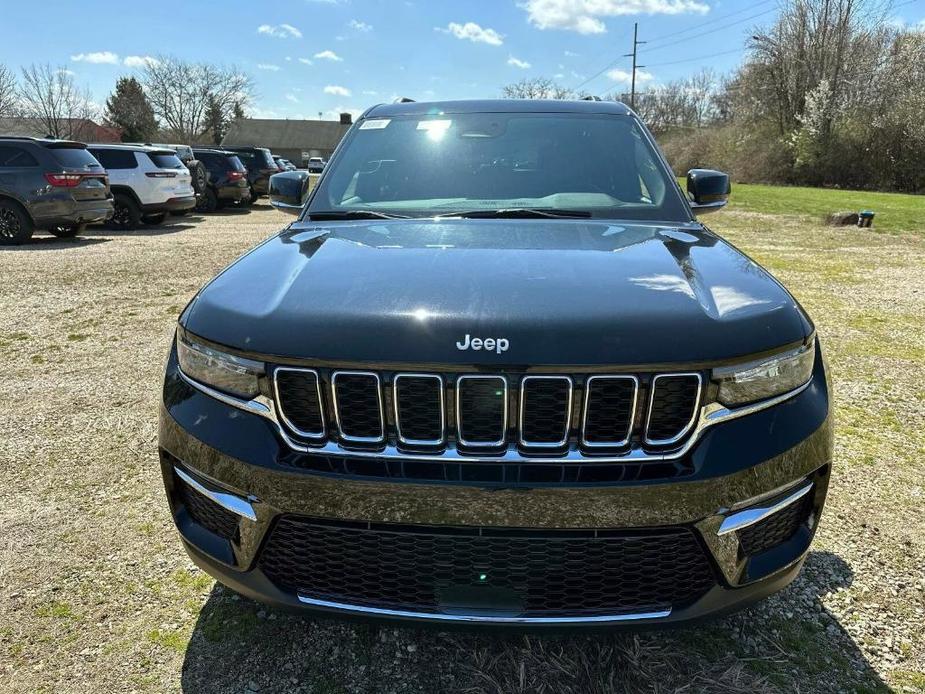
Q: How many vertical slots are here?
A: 7